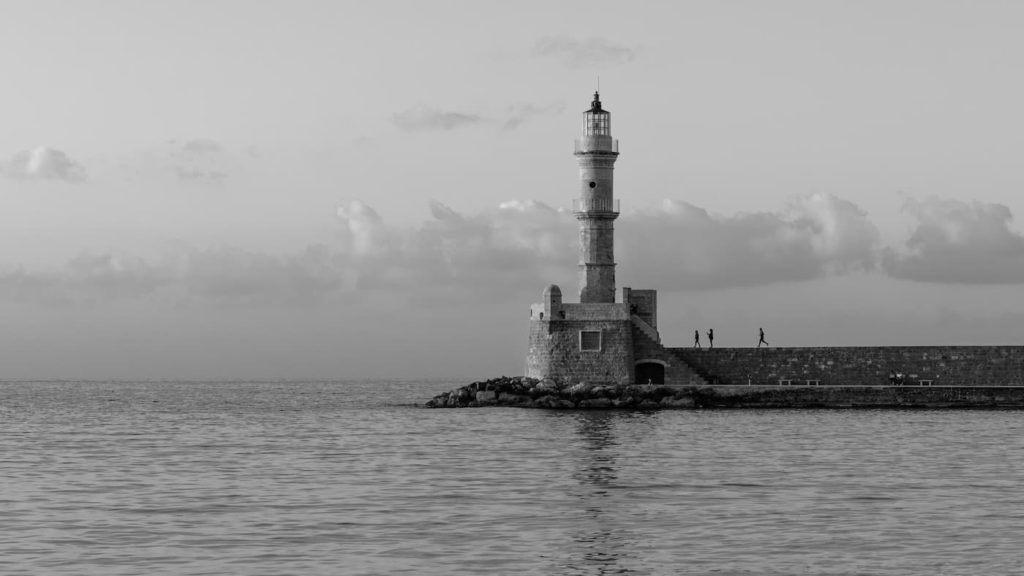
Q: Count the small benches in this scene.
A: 3